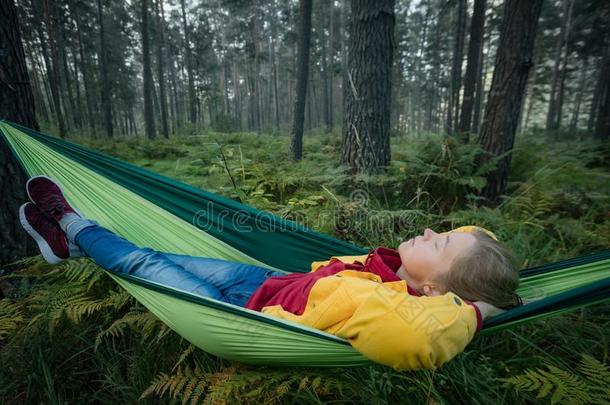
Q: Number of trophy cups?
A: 0